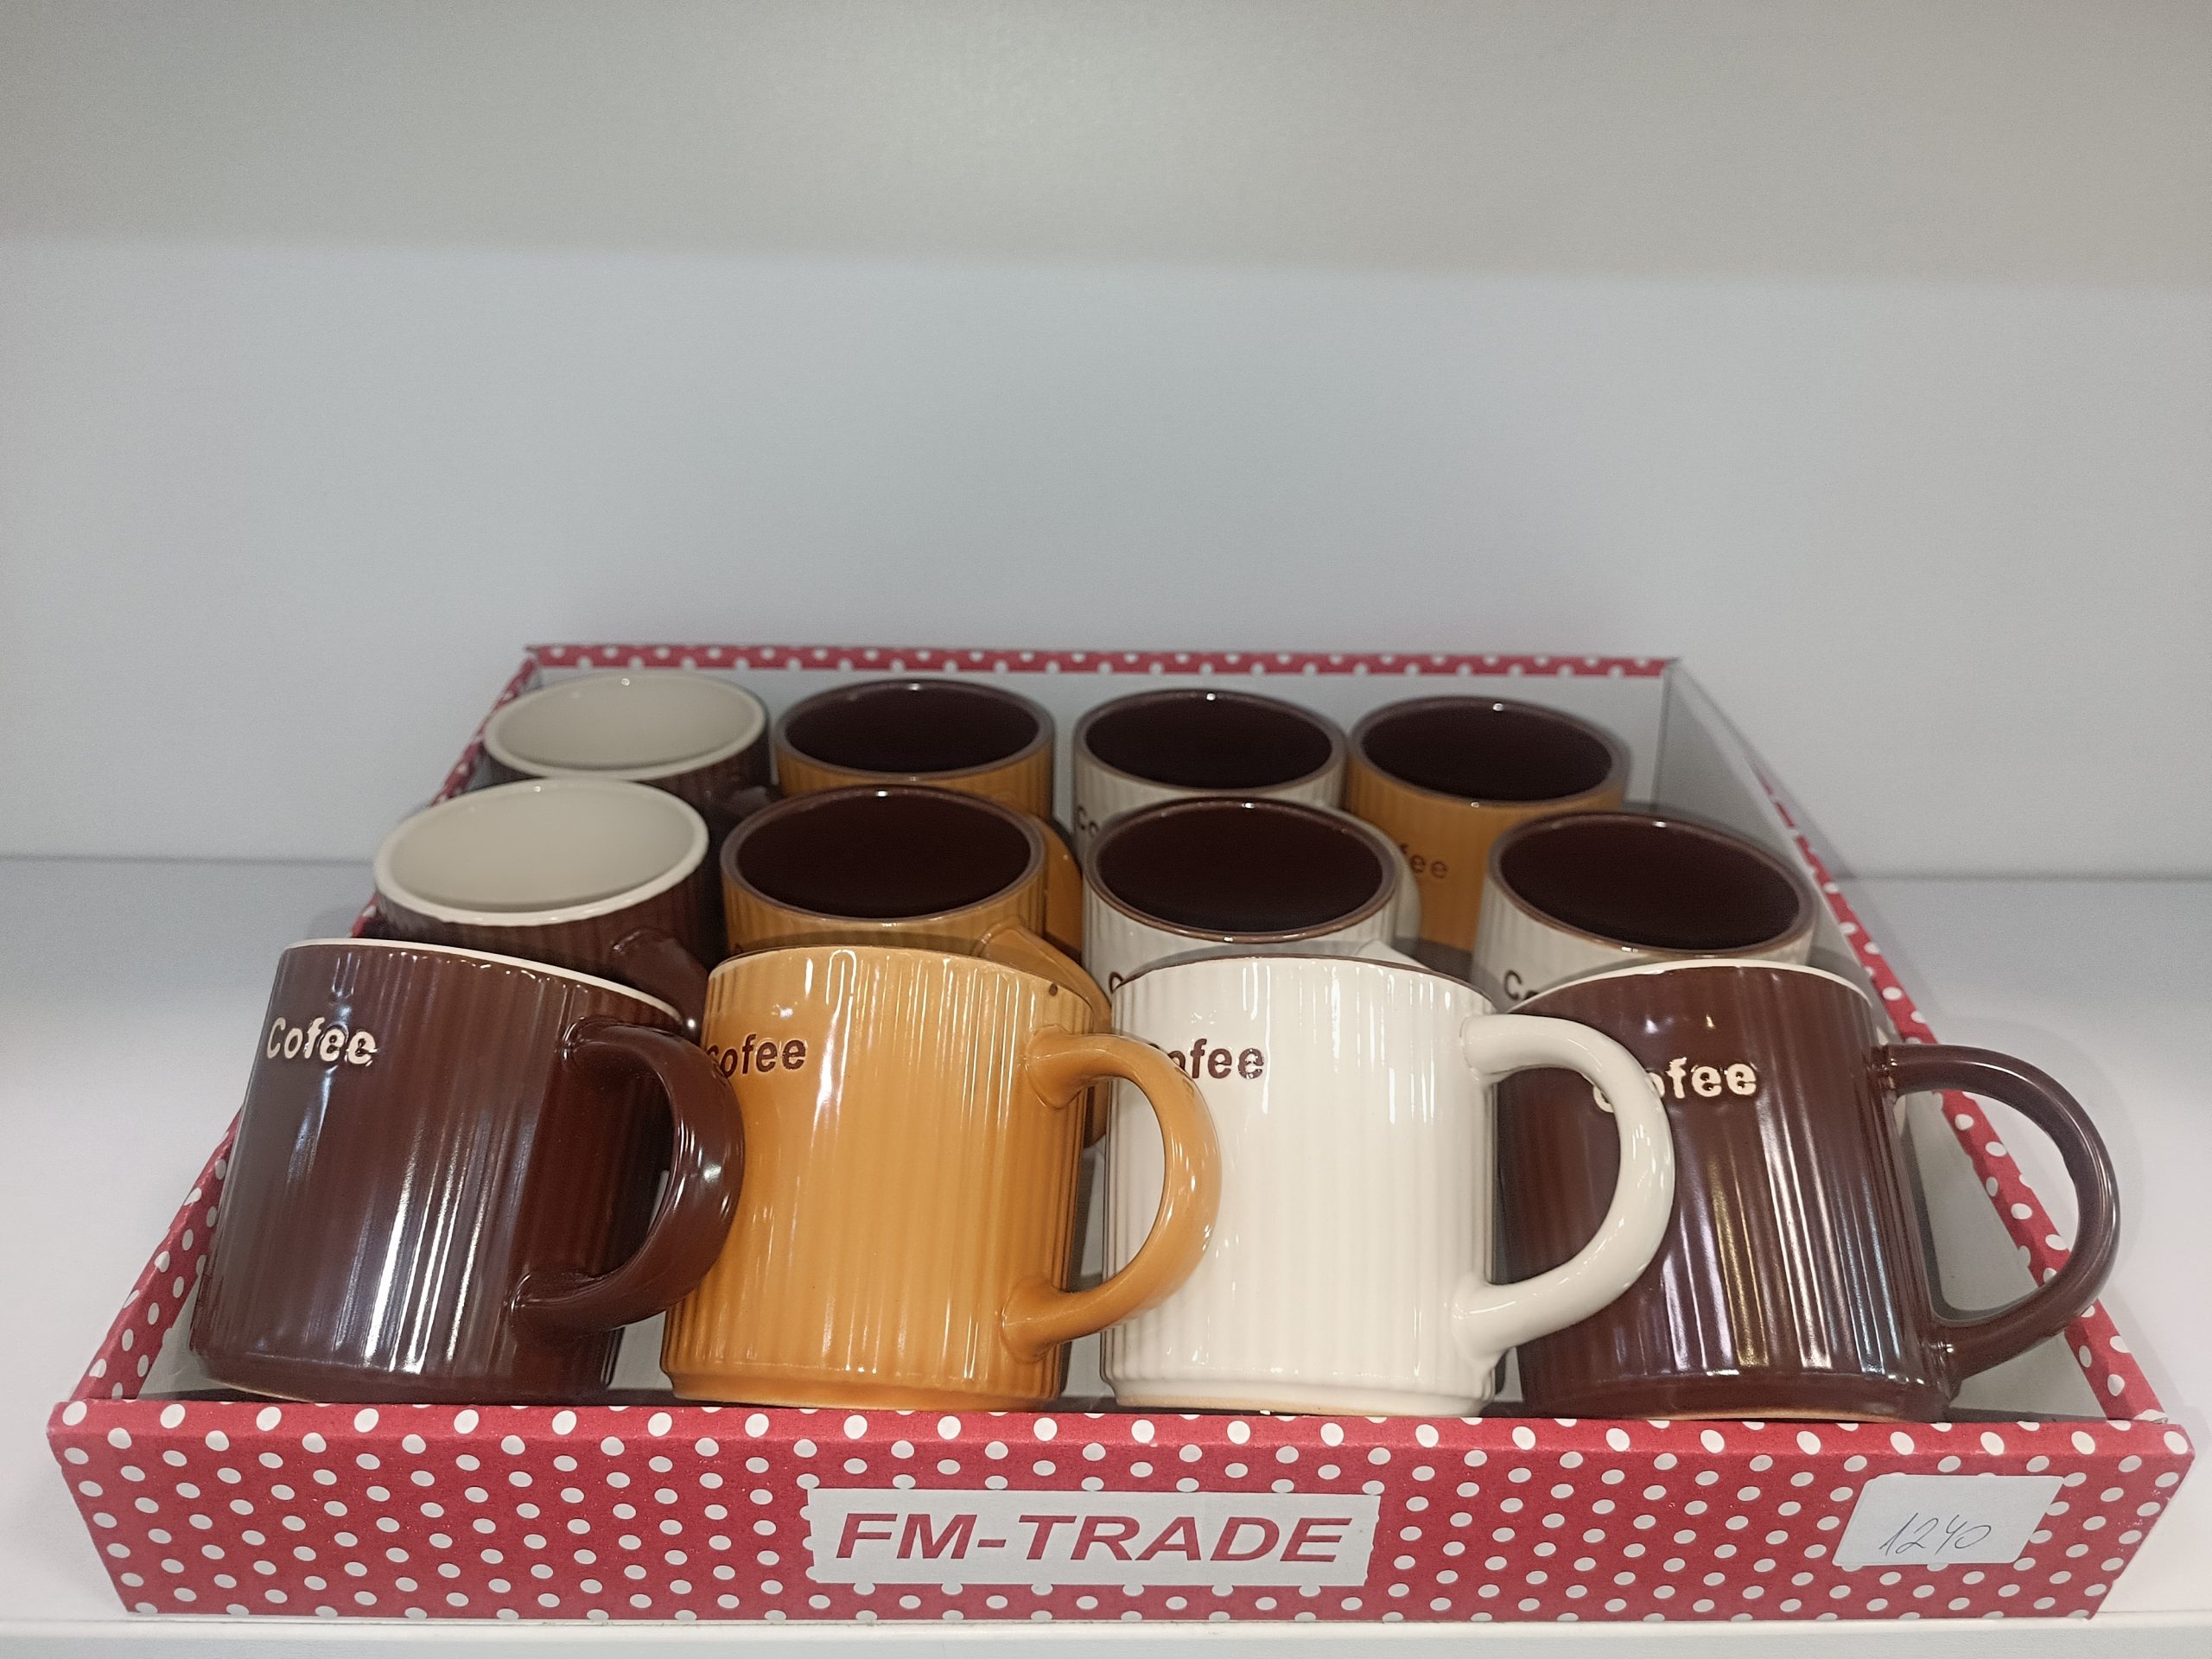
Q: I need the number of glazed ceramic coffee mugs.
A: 12